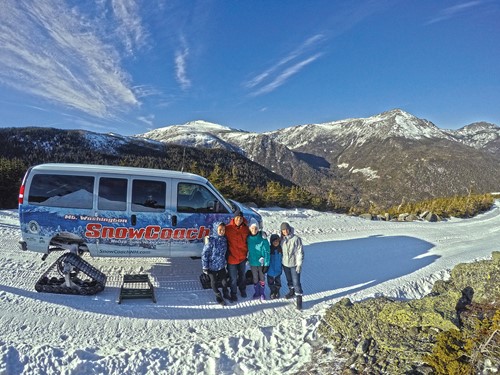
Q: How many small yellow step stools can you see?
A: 0